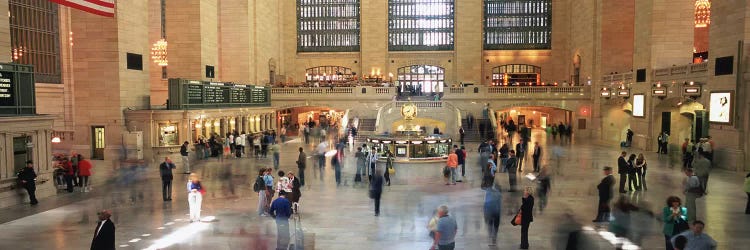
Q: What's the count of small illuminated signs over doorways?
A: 4